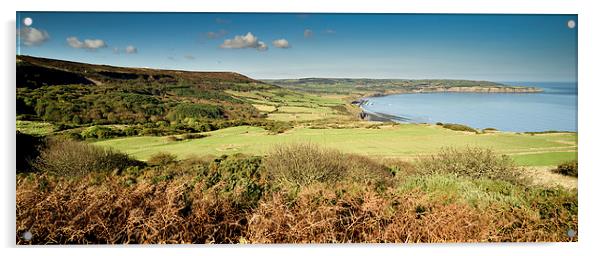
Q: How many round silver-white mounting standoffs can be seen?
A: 4